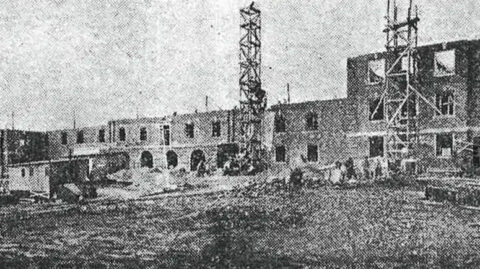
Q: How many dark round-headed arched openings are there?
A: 3